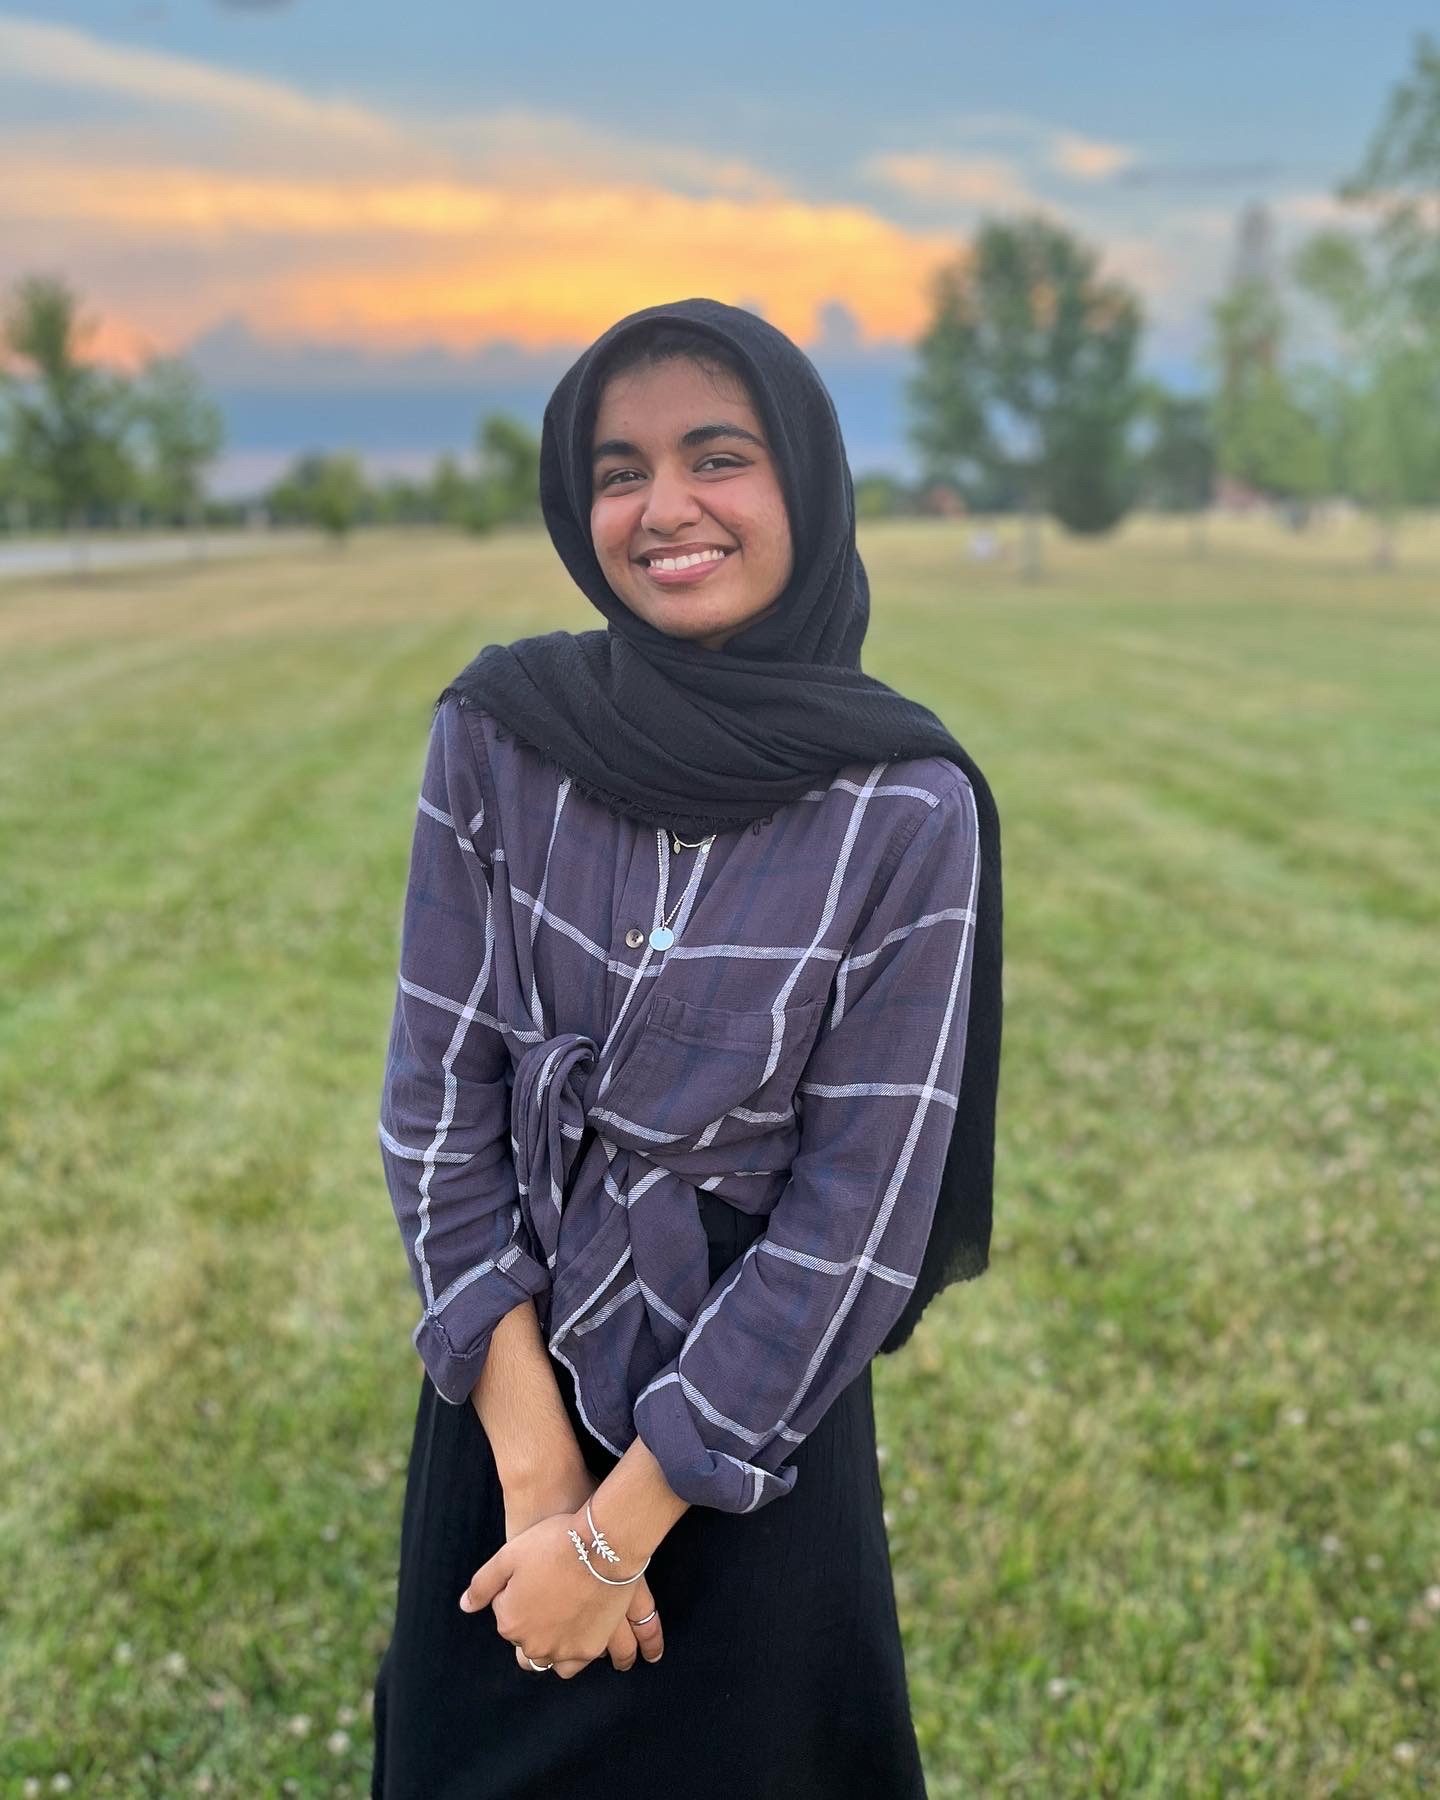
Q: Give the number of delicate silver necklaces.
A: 2